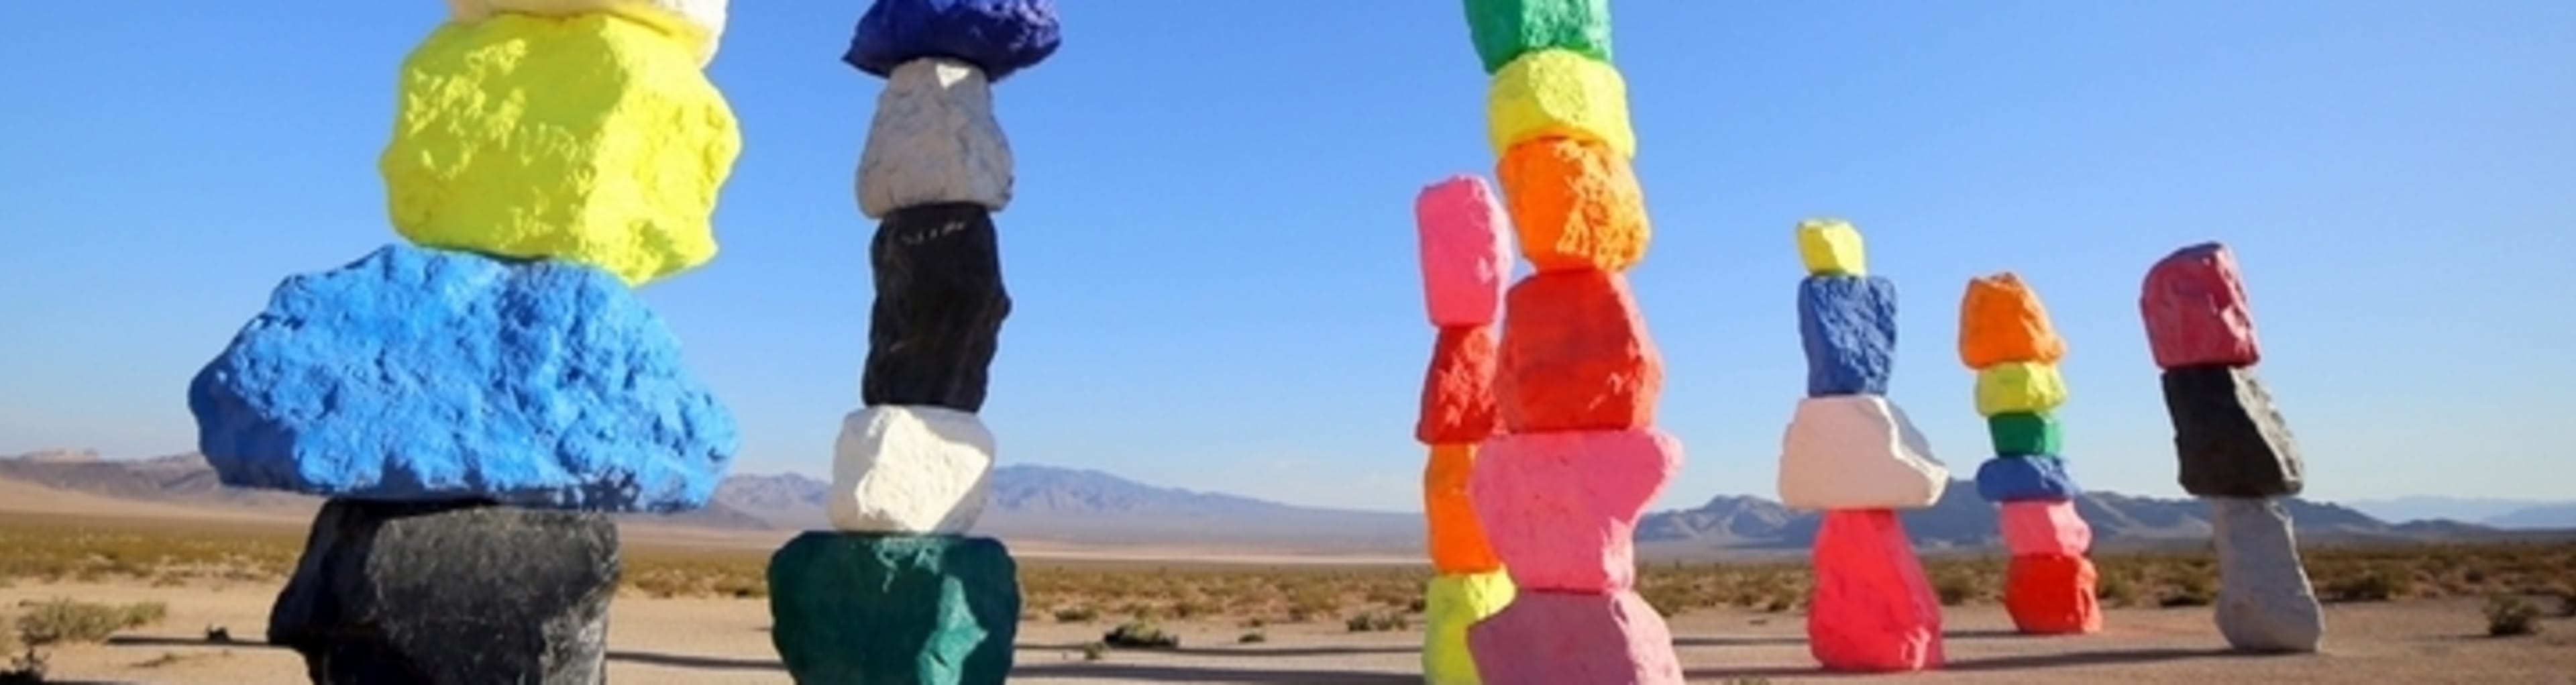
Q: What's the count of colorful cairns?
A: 7